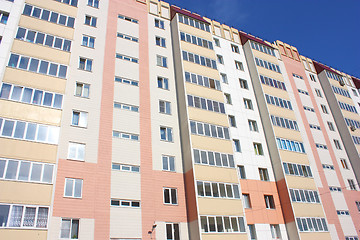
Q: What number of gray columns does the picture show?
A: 3